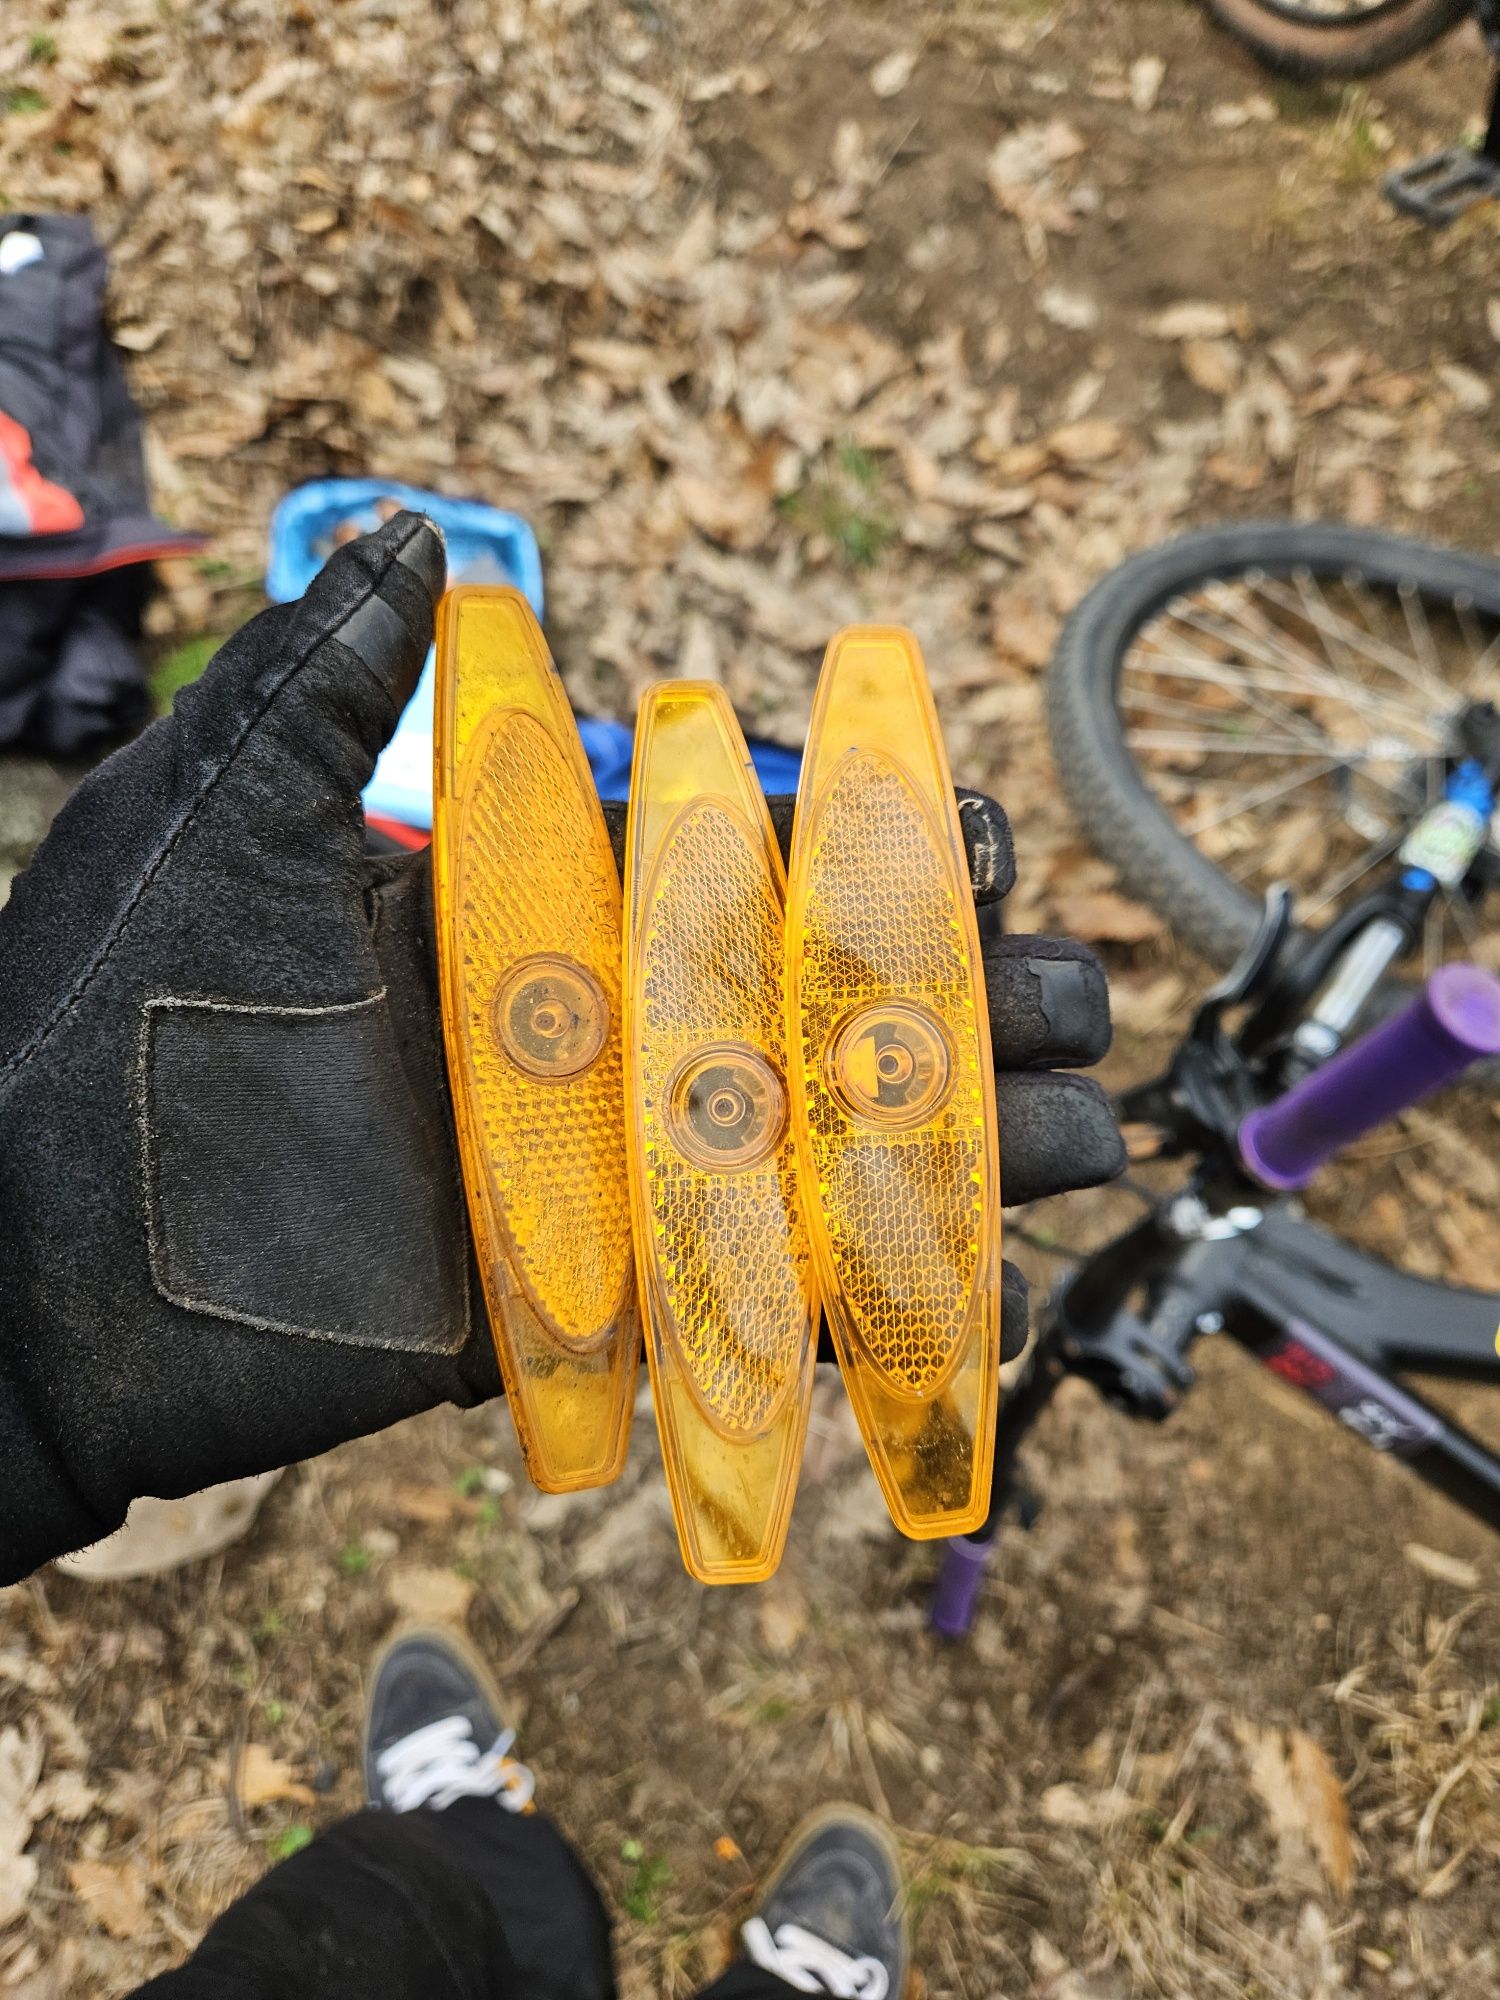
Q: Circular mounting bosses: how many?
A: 3